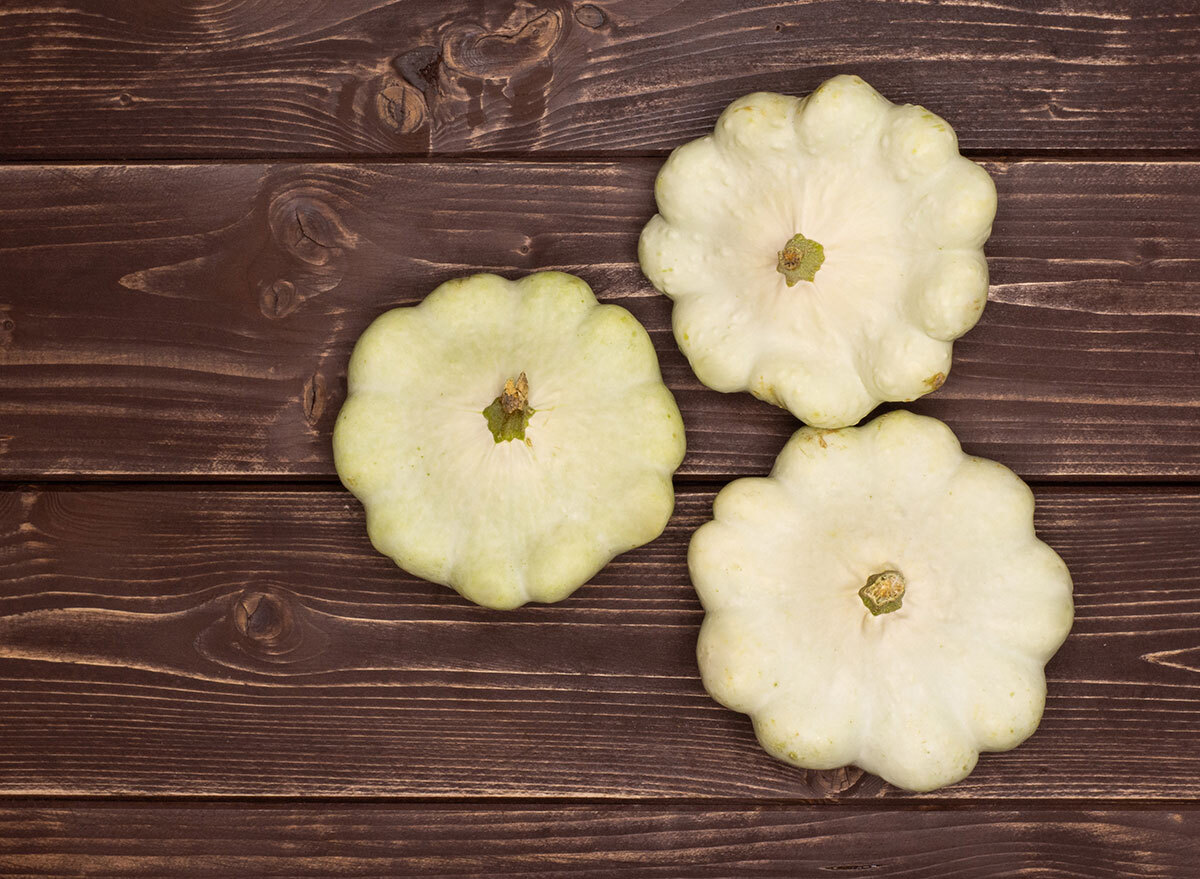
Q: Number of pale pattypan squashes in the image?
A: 3